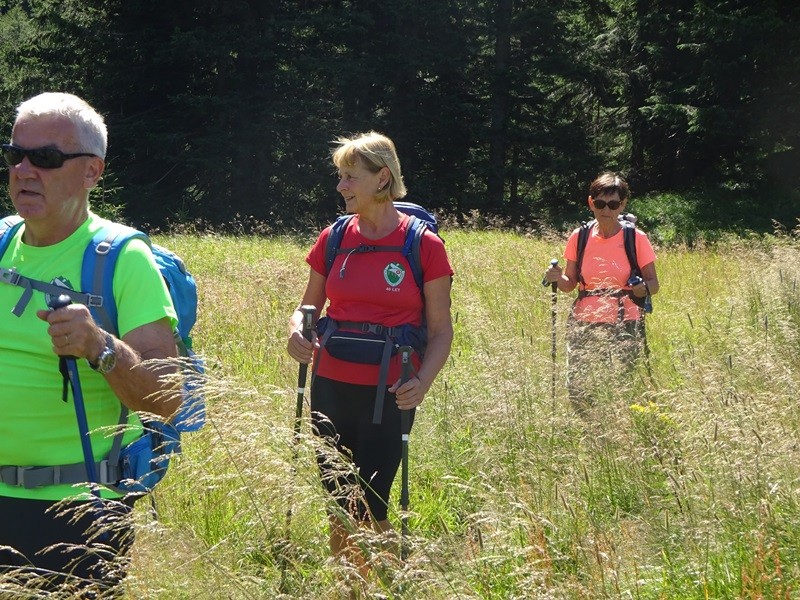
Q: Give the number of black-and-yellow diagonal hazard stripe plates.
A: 0